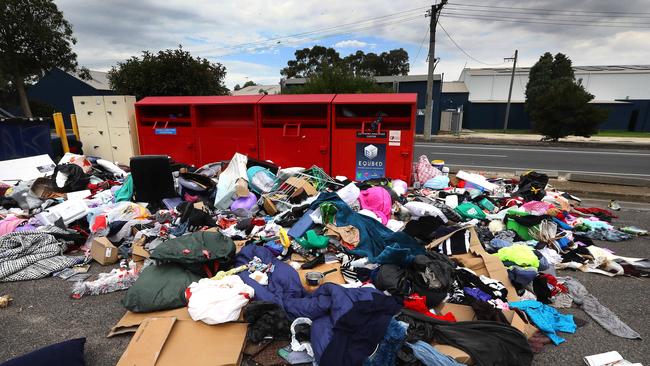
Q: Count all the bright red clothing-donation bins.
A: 4